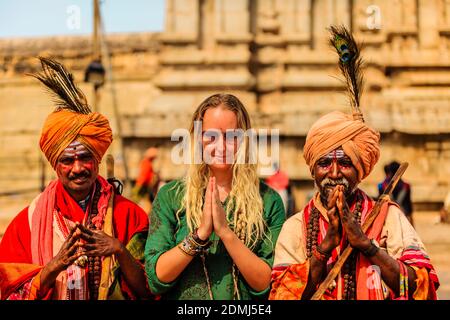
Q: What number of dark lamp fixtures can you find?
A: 1